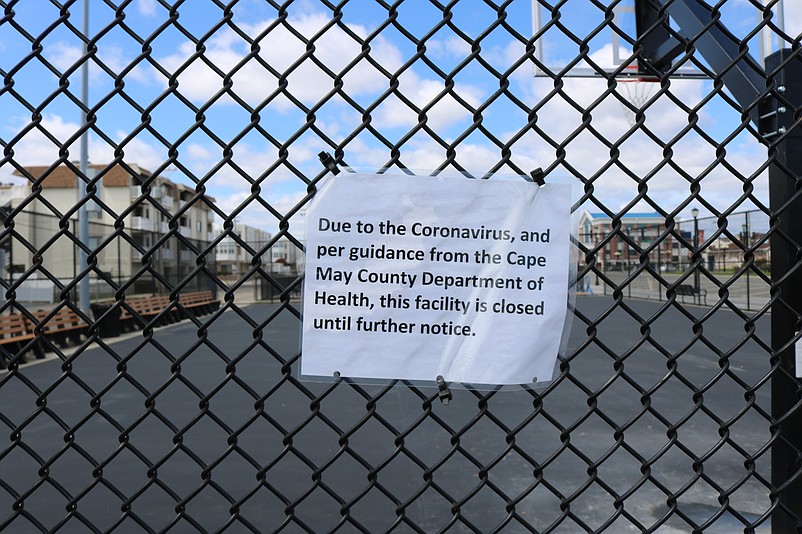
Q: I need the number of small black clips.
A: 3